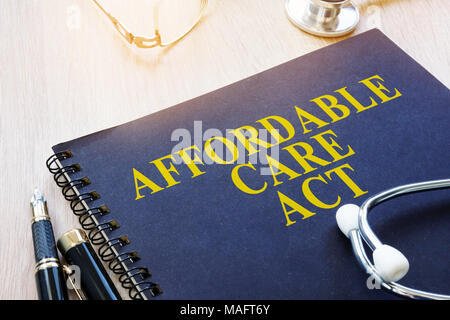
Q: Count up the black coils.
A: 10